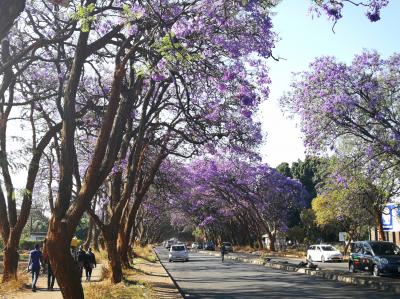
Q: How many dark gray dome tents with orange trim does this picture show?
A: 0